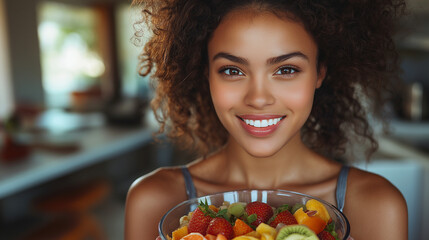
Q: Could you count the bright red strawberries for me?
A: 5